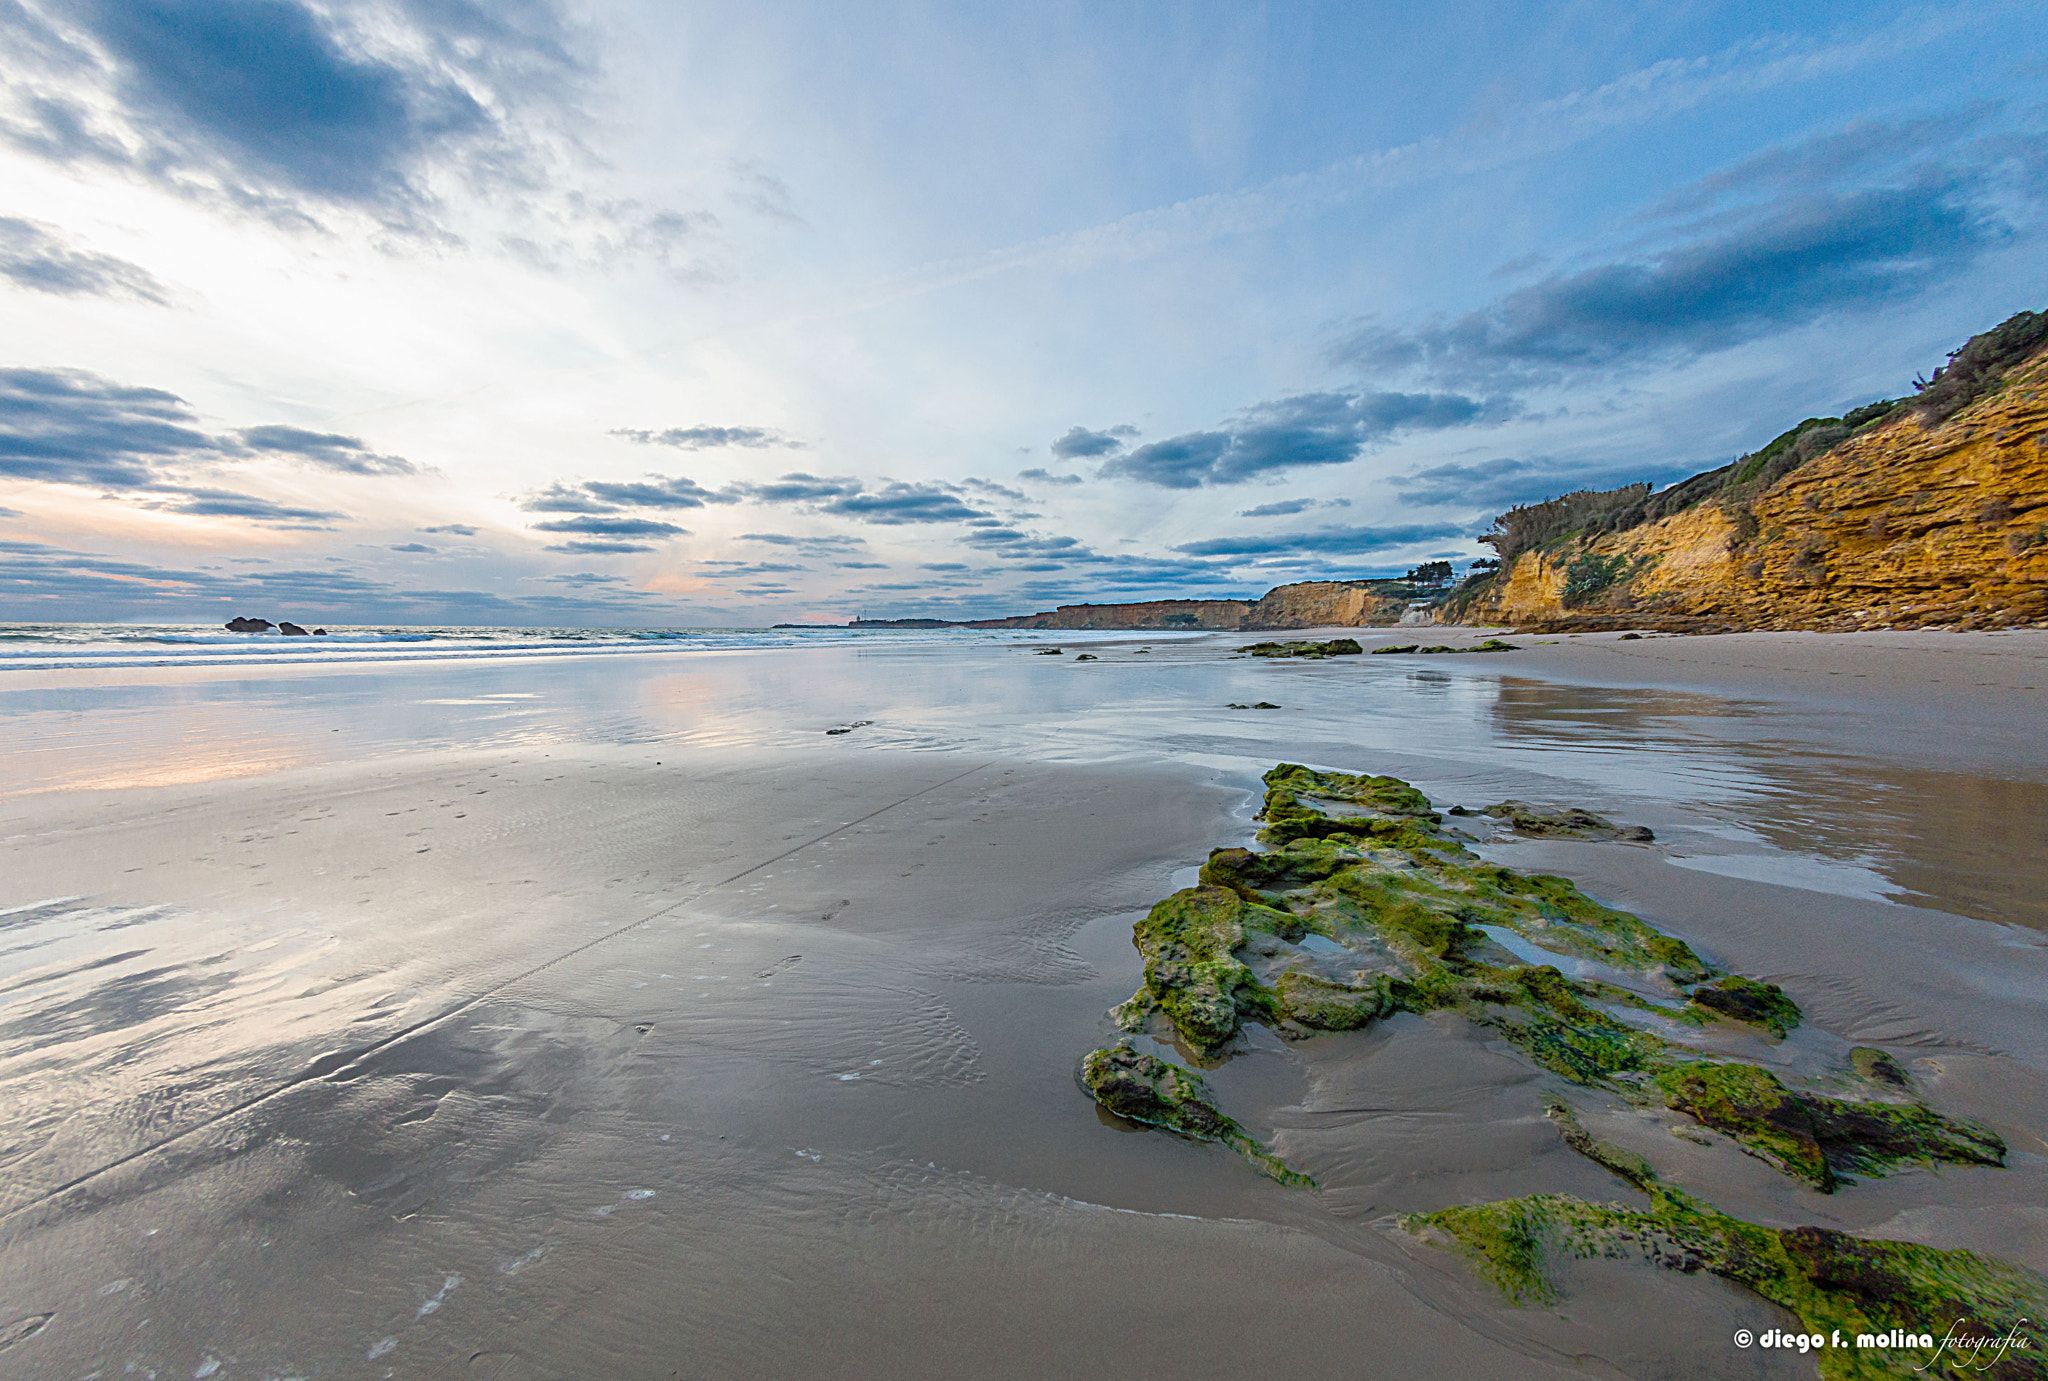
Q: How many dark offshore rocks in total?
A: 3